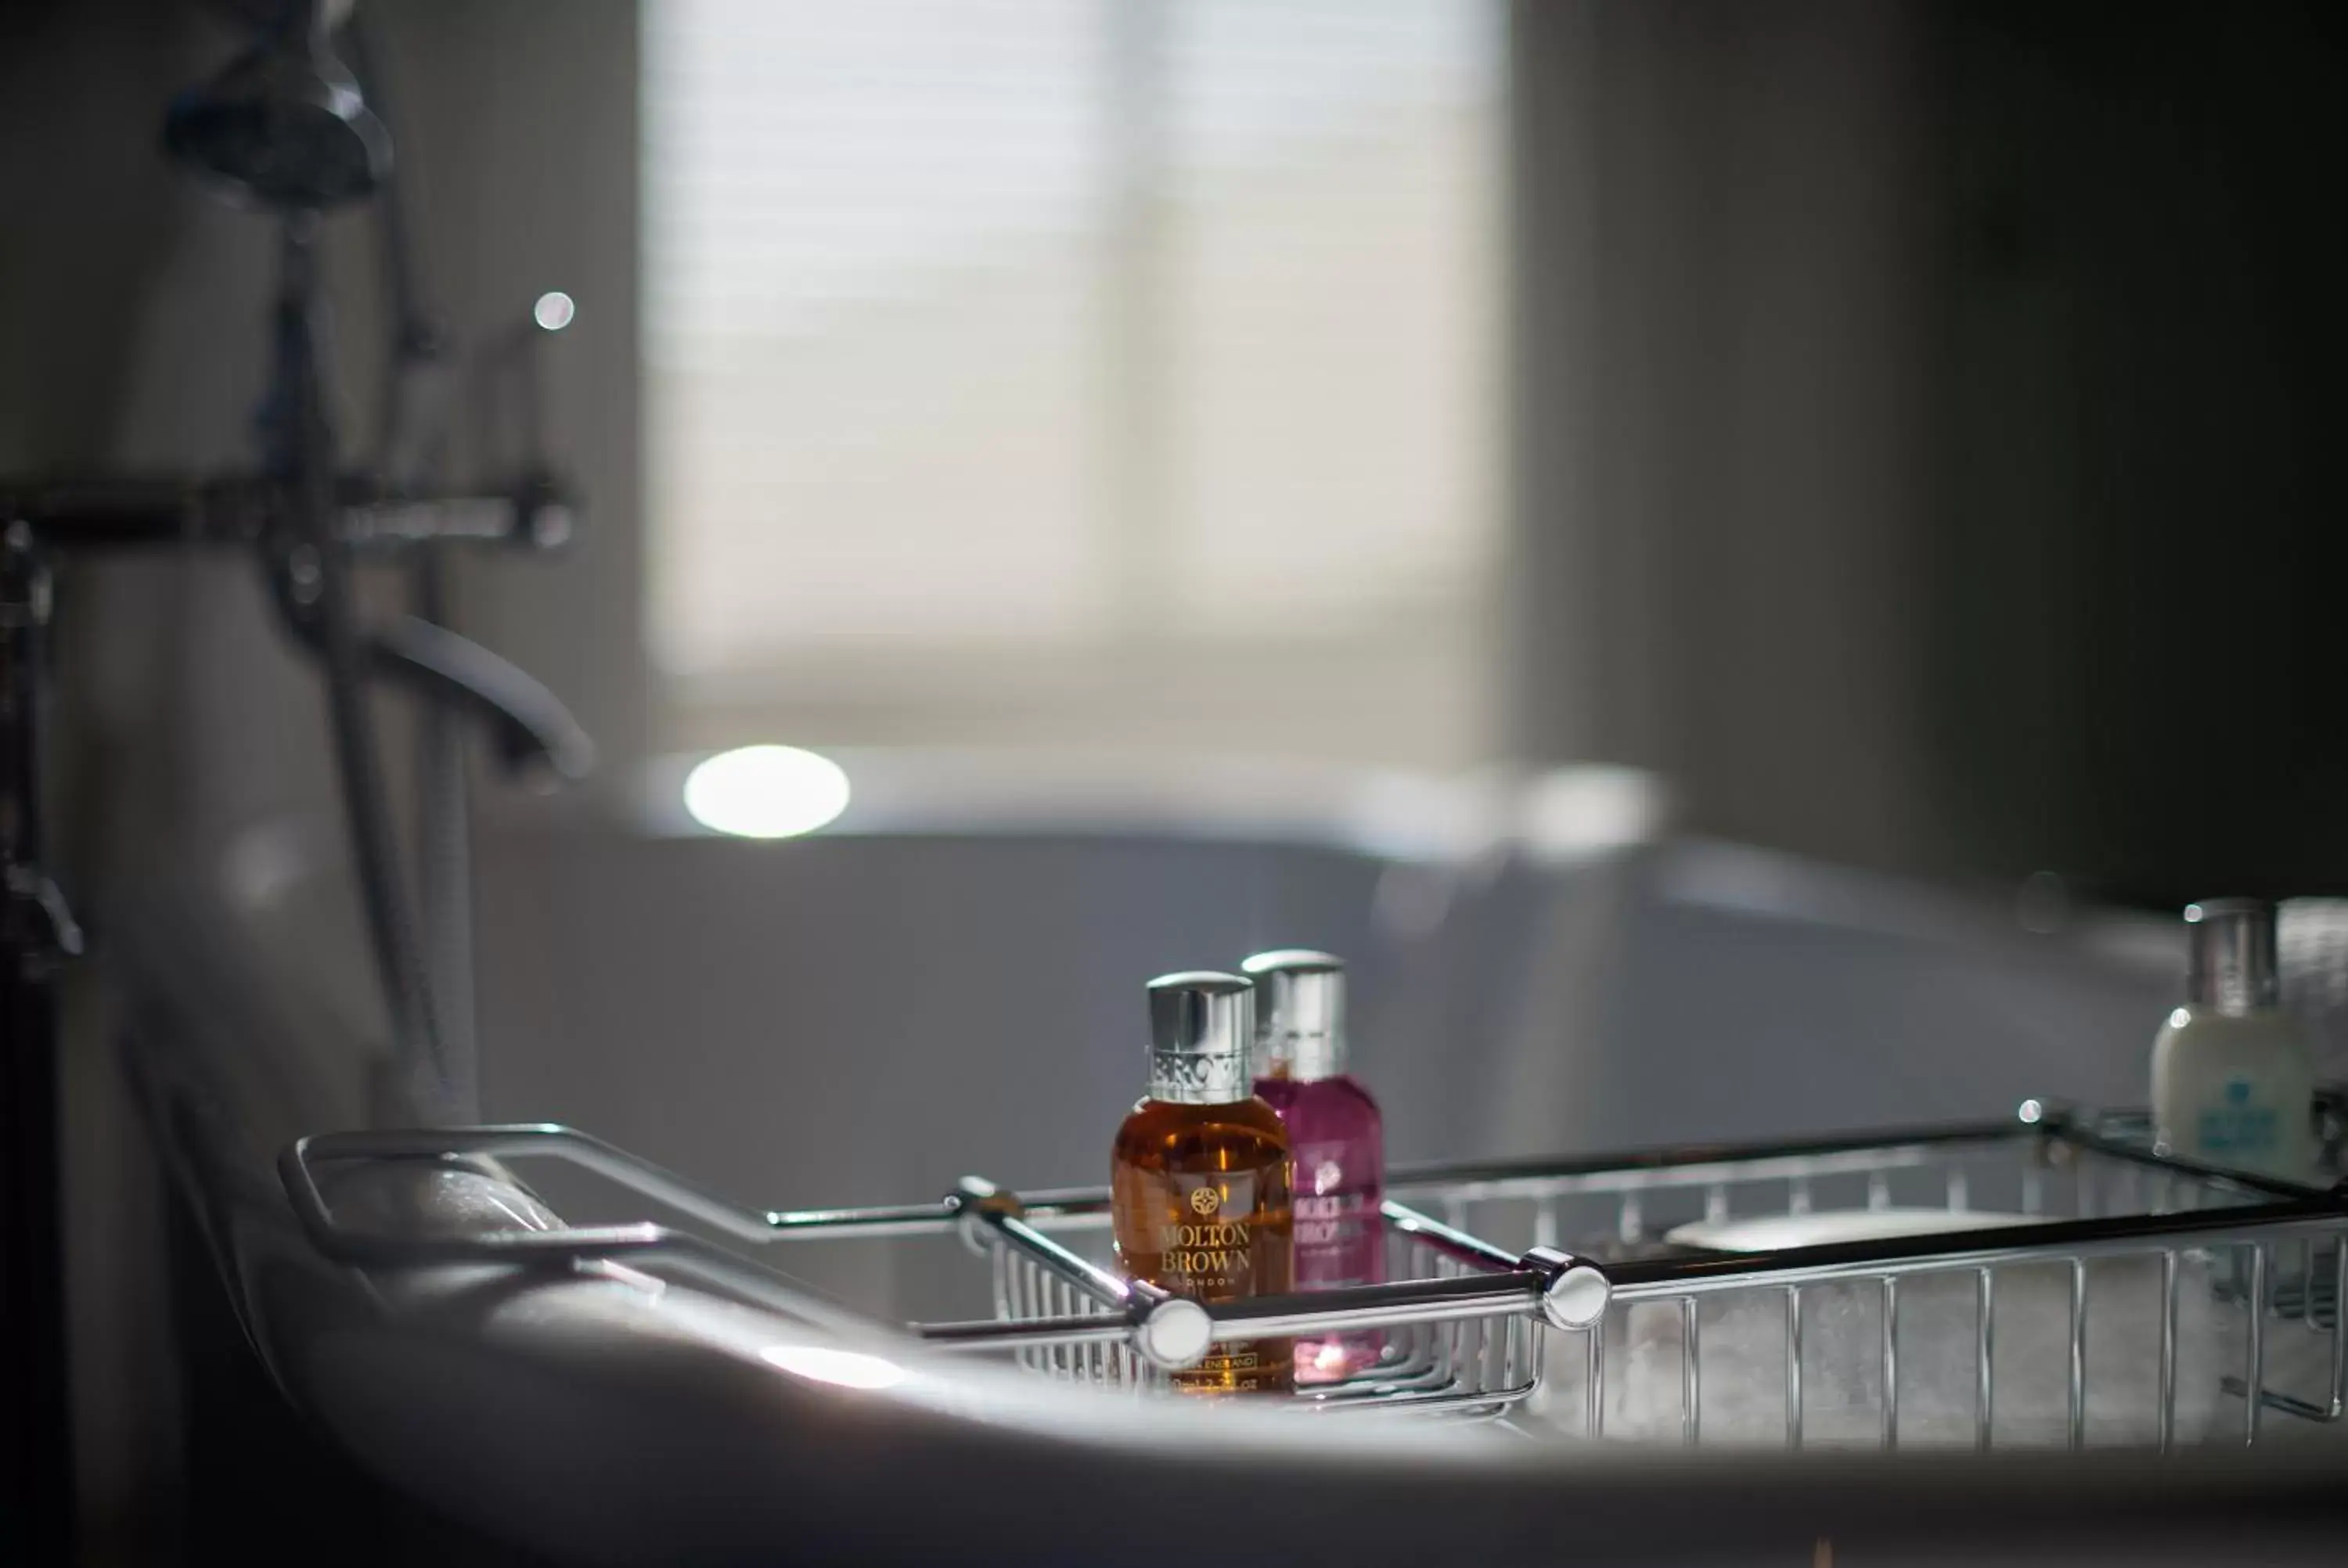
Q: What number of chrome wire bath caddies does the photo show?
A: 1